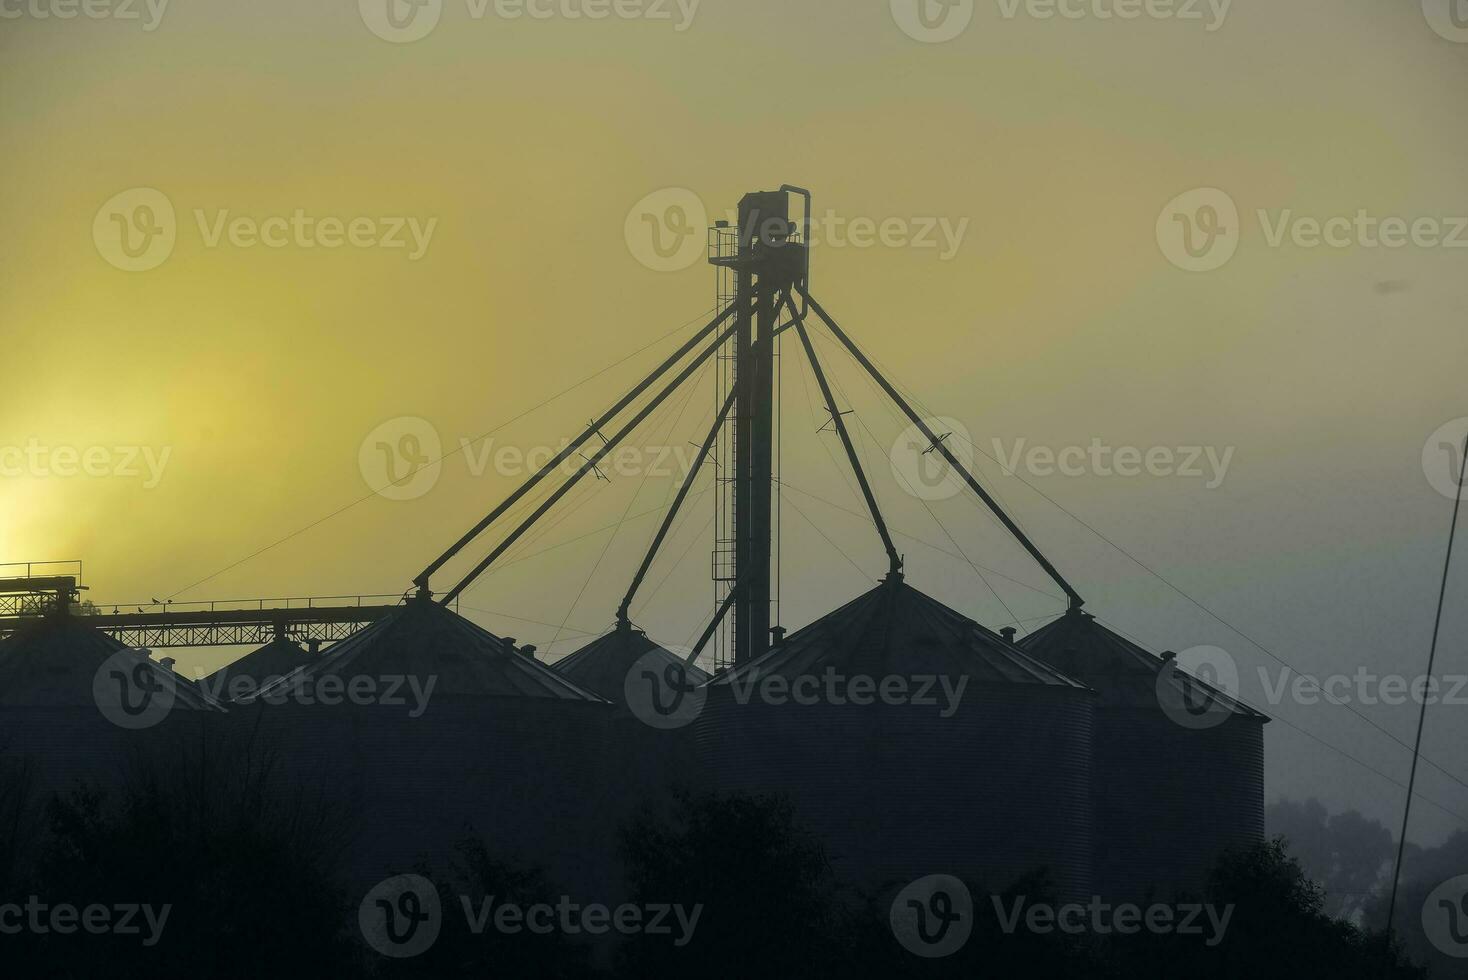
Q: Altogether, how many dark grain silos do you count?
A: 6